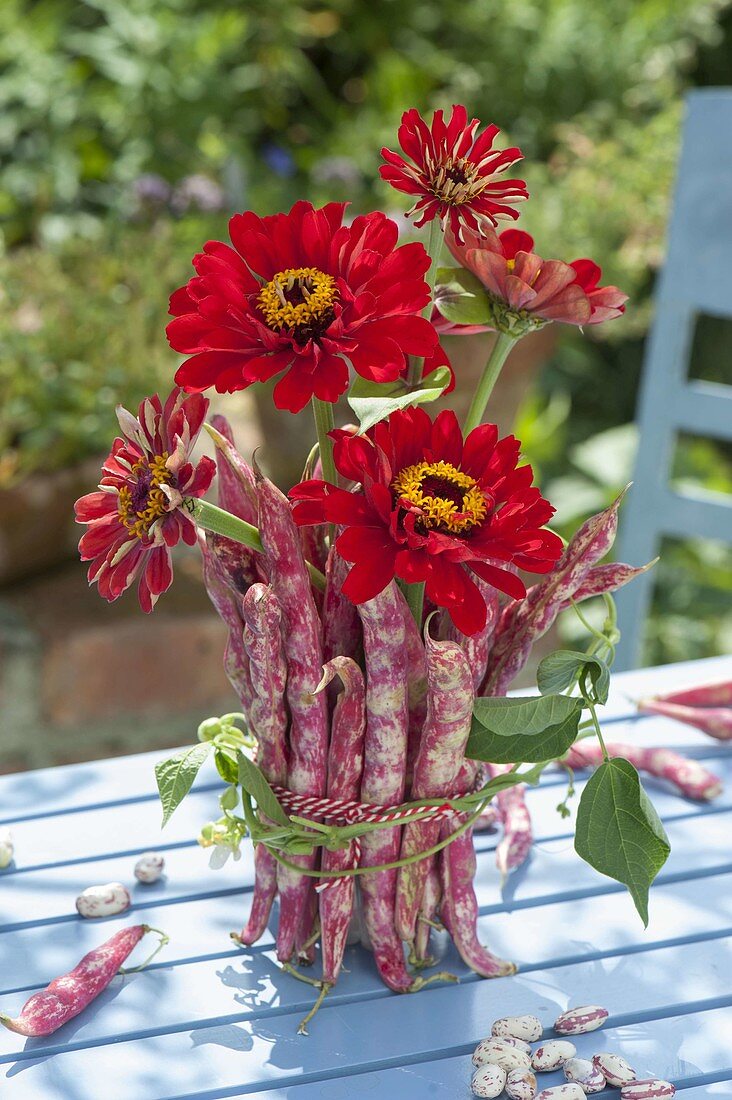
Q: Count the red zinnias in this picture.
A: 5